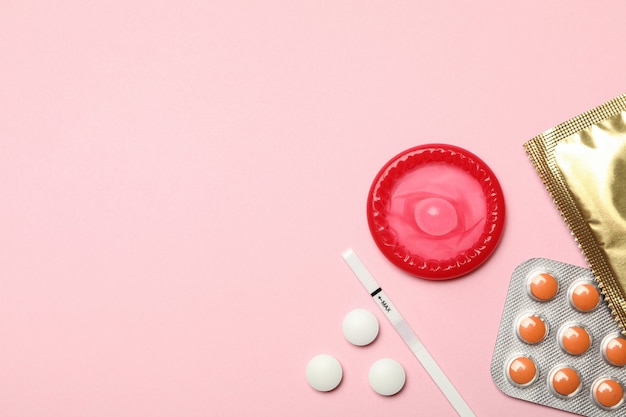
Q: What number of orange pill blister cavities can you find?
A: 8